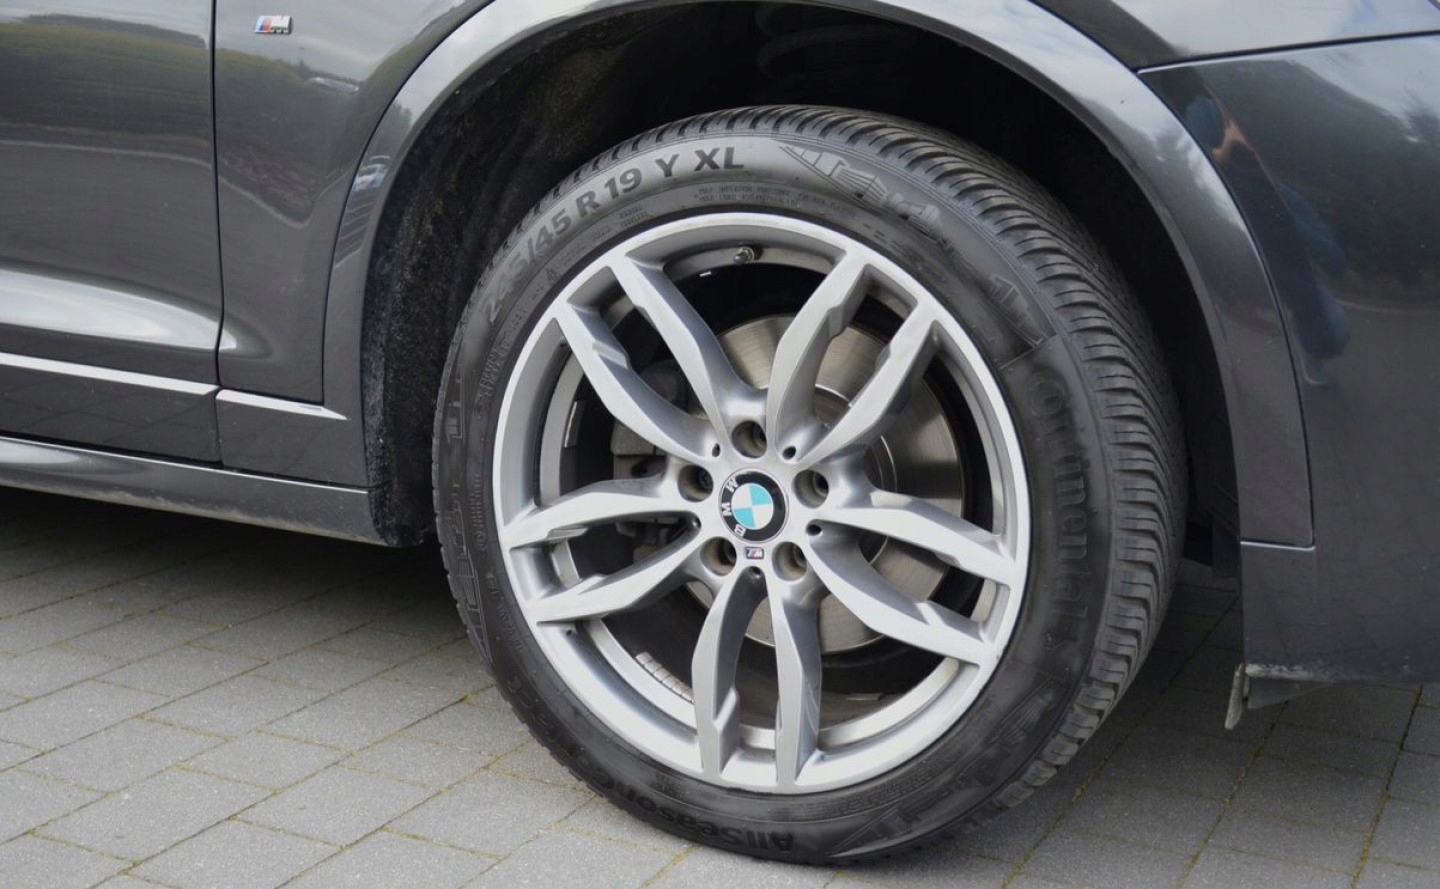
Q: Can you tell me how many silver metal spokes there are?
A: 10